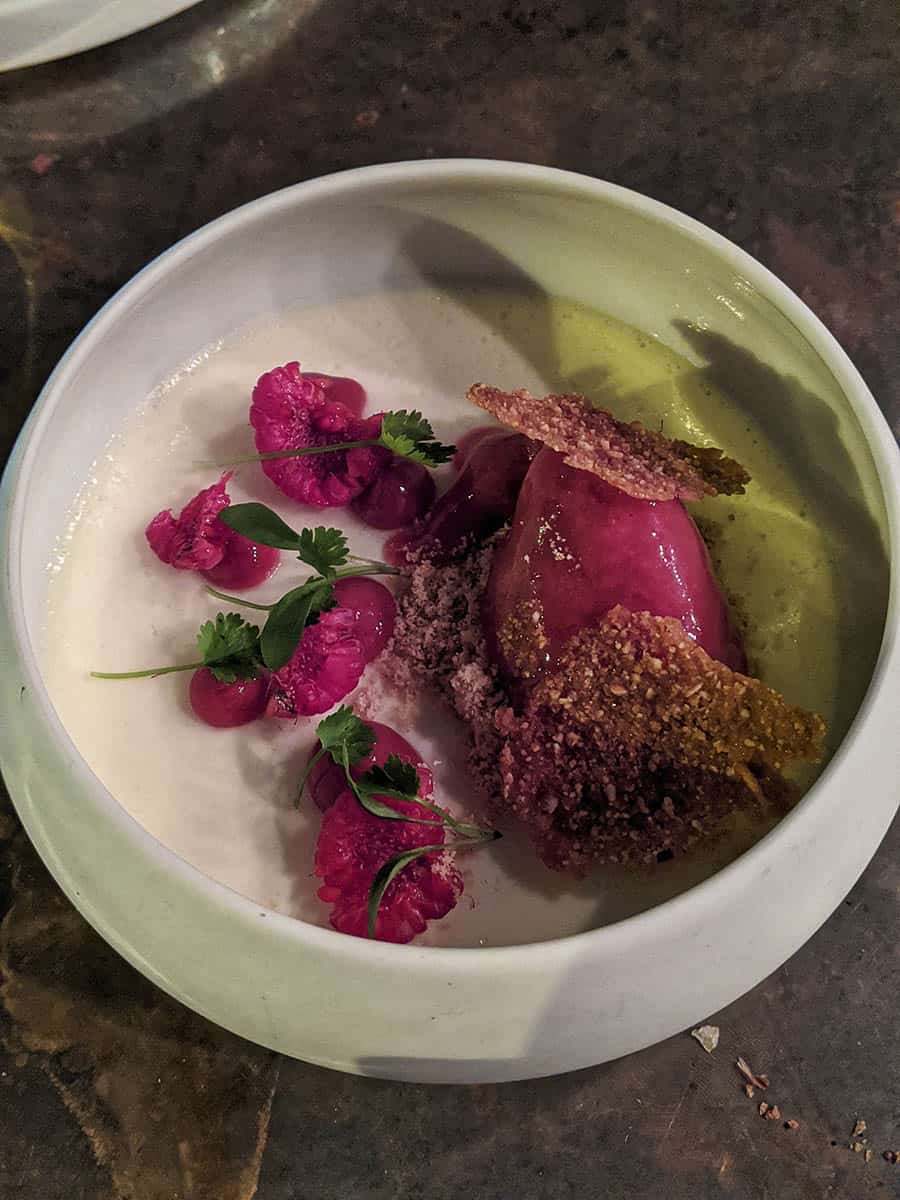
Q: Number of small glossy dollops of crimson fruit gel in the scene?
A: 6